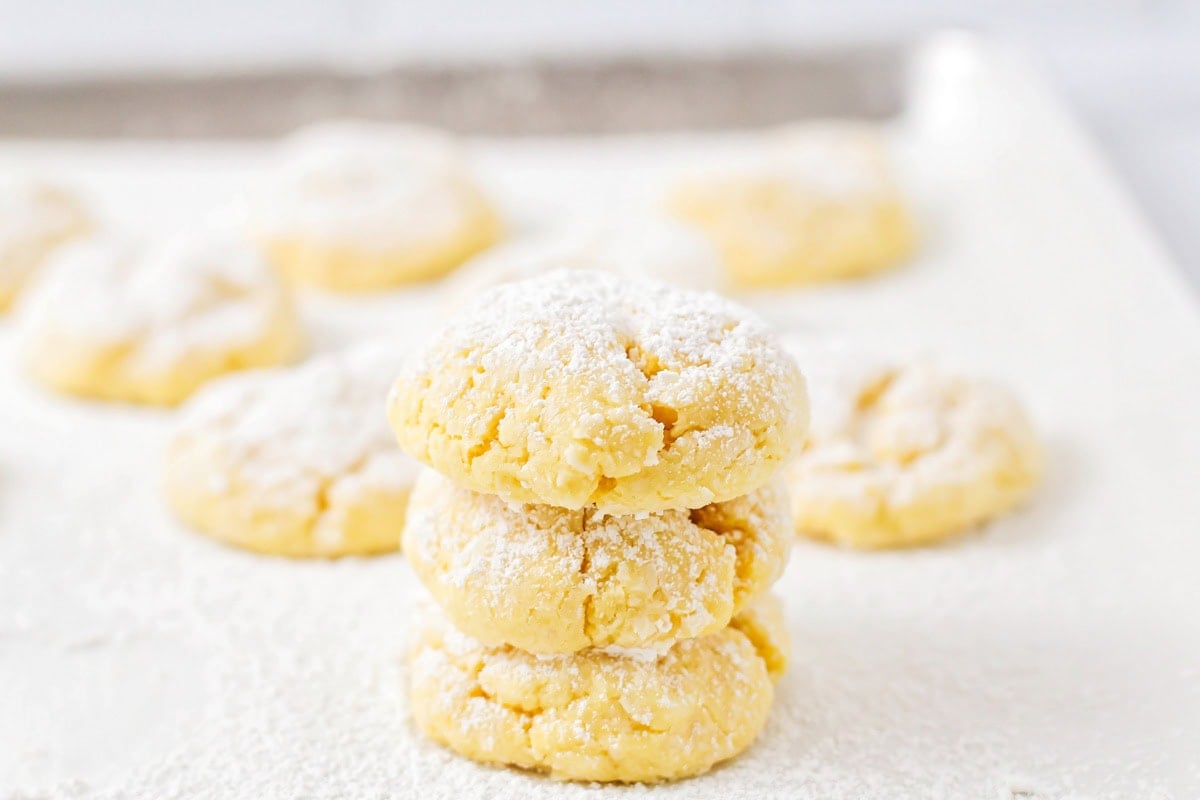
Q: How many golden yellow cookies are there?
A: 10